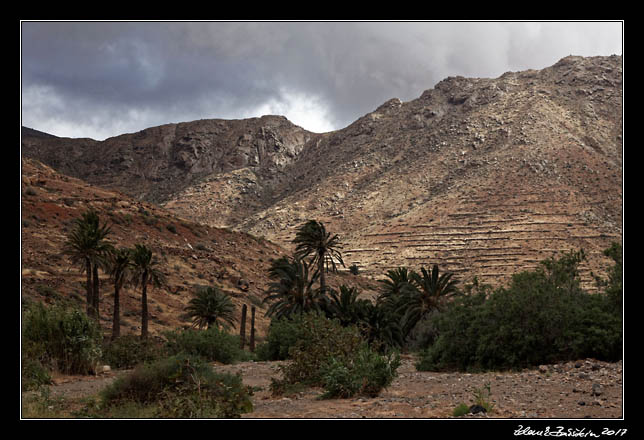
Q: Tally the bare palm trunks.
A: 2